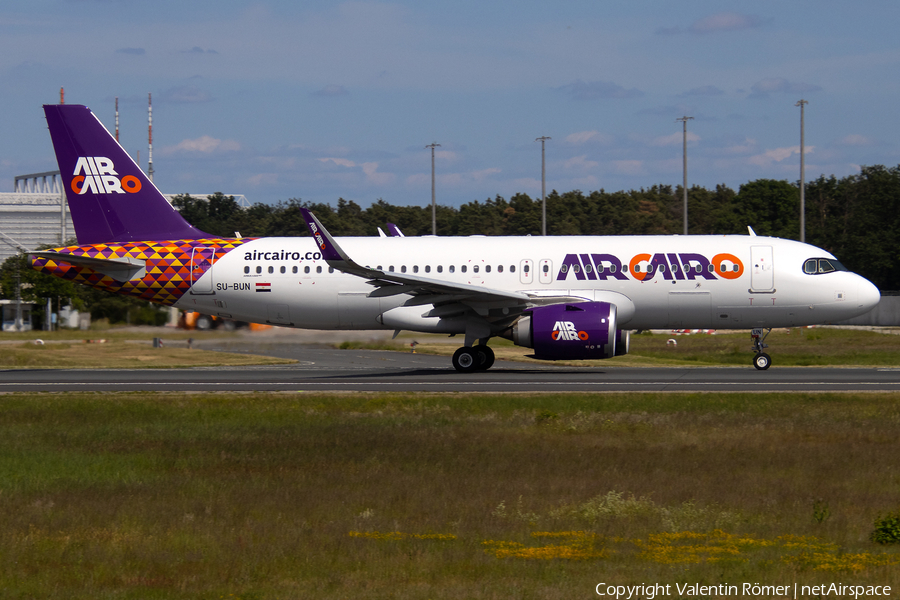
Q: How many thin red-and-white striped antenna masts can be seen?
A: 3